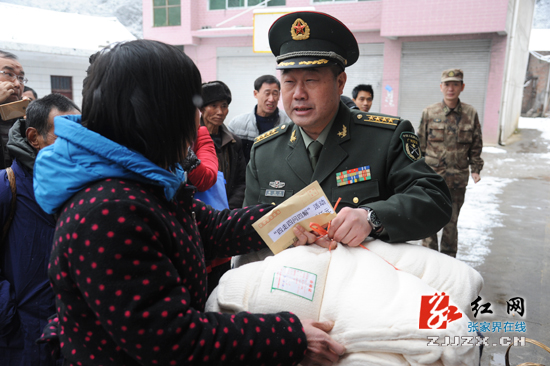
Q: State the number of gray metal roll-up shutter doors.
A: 3